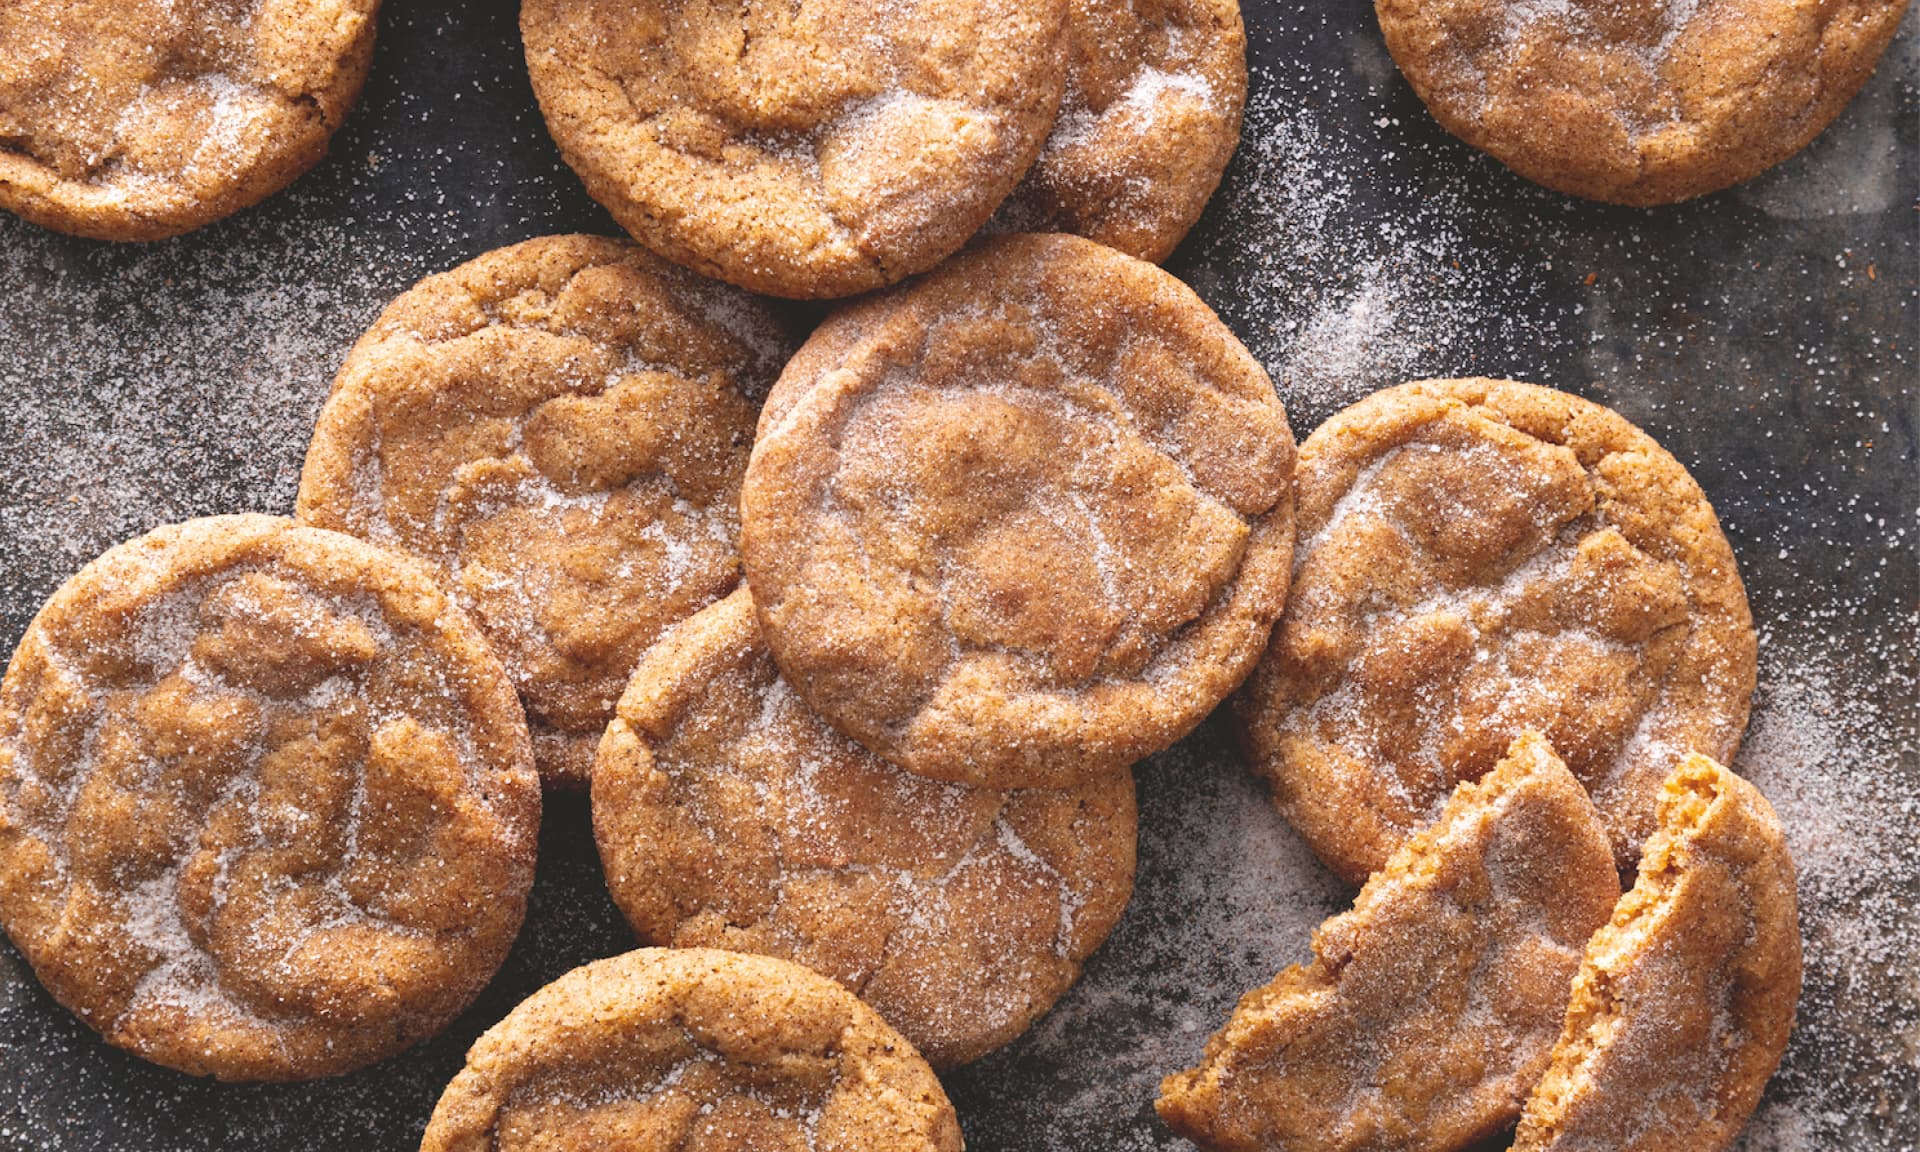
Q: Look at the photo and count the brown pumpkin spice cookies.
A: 11